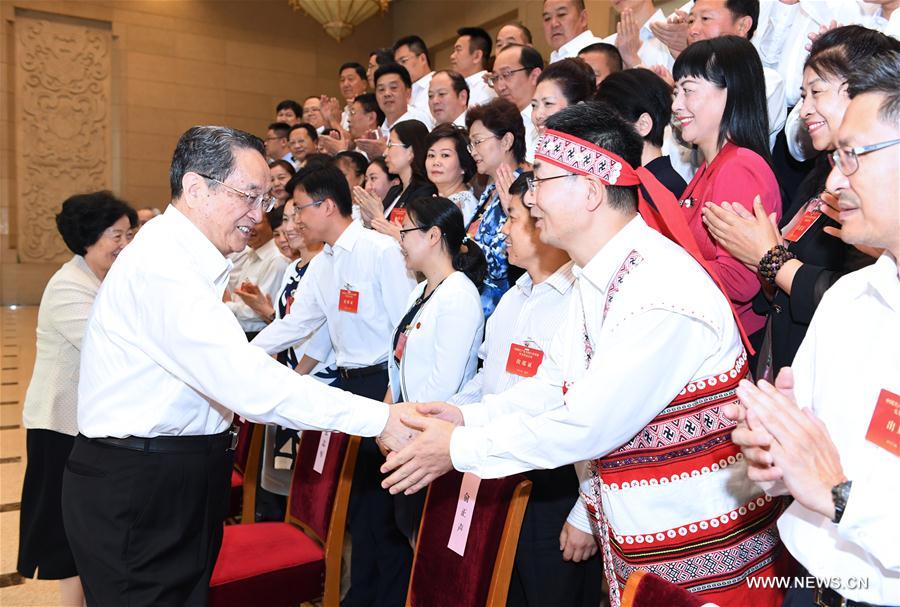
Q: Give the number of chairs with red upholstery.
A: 4